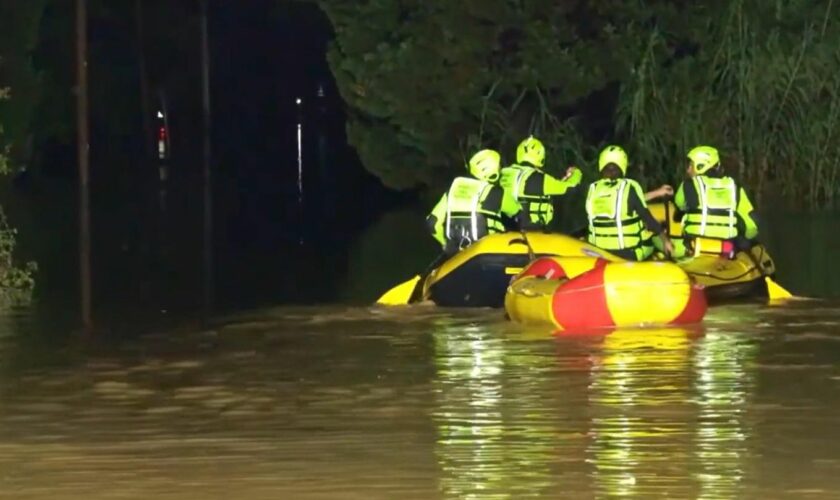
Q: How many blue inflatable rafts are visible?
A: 0